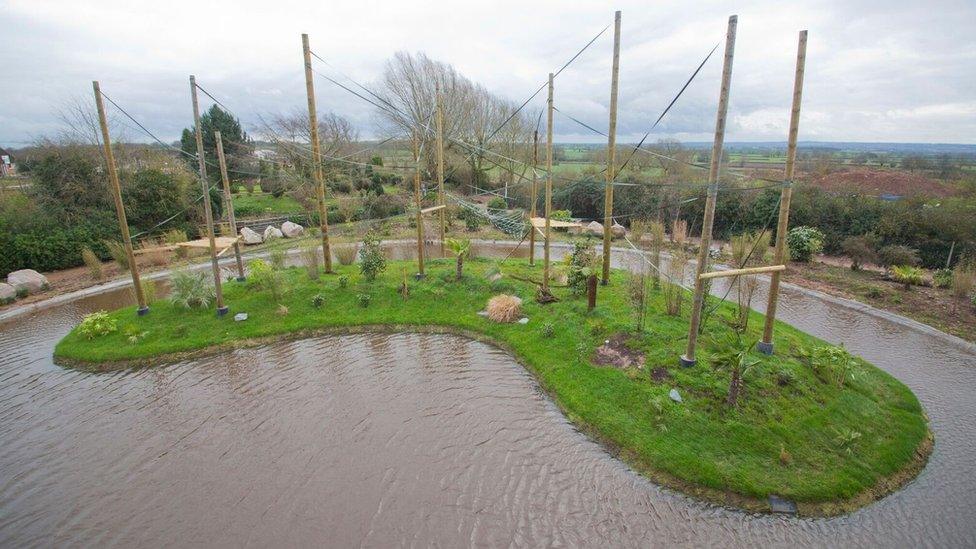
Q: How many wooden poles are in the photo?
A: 11